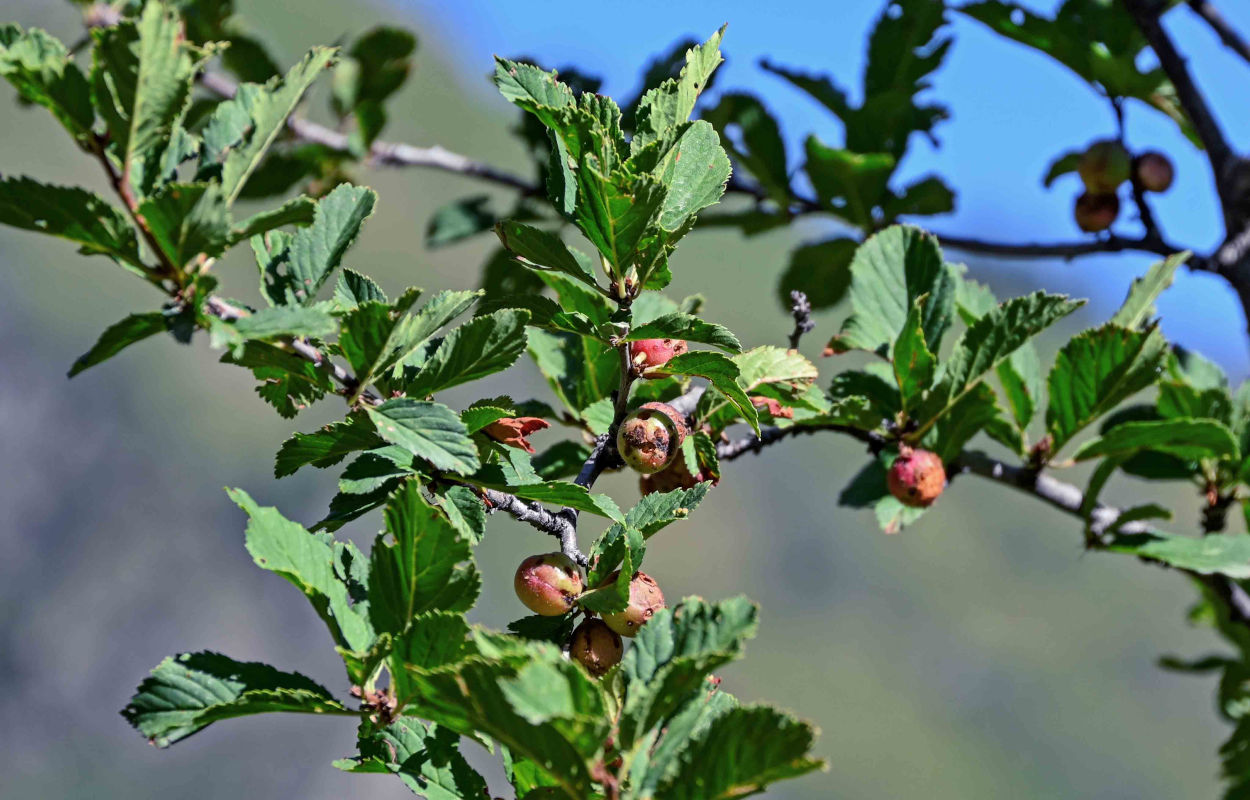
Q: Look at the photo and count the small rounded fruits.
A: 11